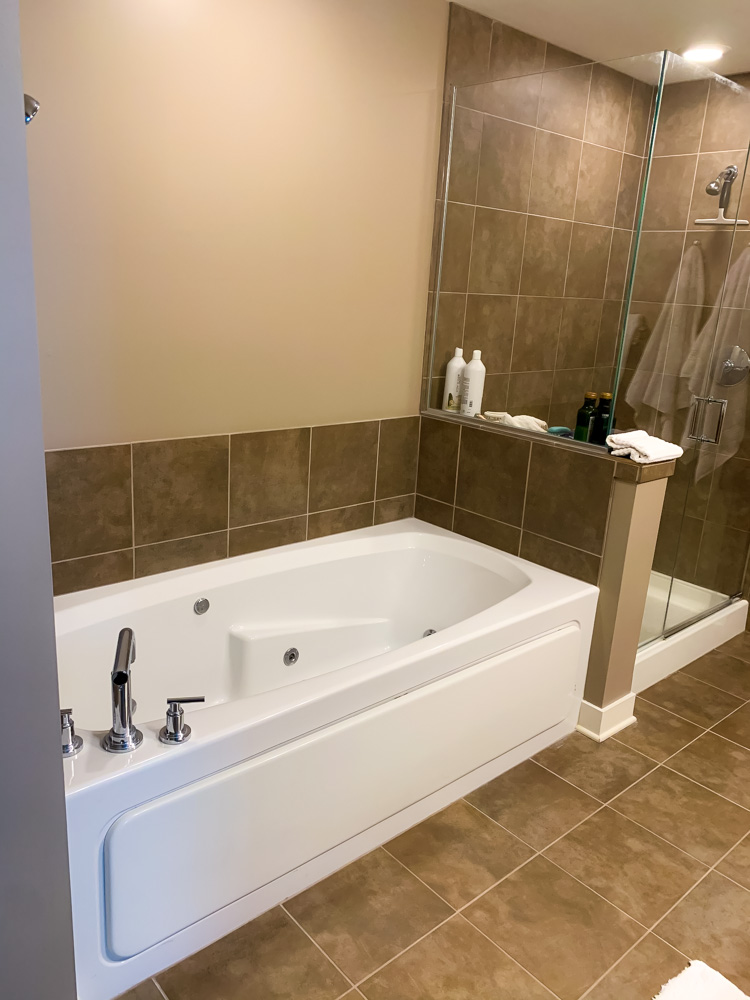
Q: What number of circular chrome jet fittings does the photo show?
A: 3